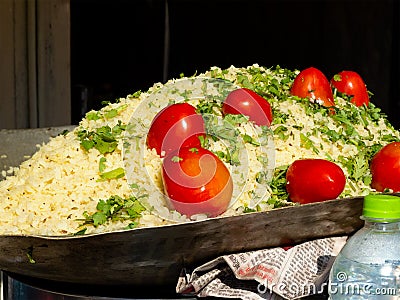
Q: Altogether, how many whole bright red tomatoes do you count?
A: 7